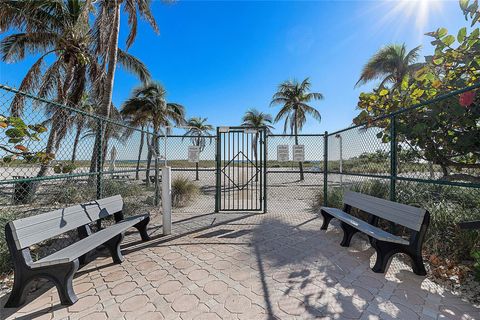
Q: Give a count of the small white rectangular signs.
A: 3